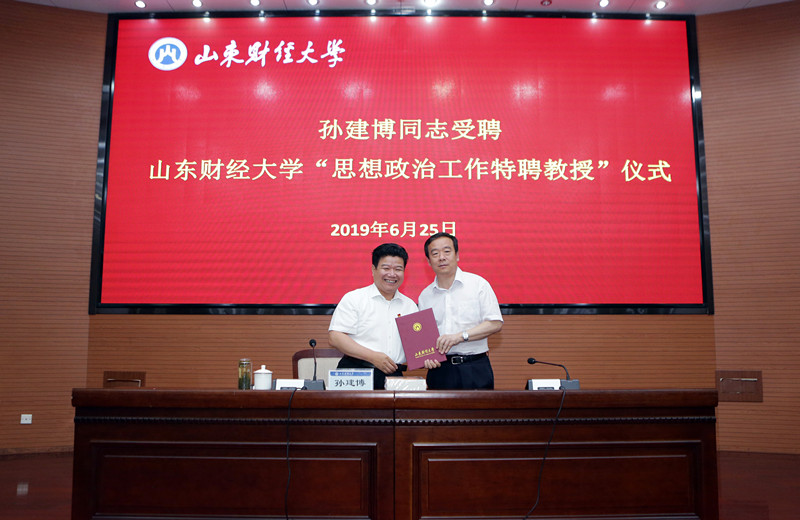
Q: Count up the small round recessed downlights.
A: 10